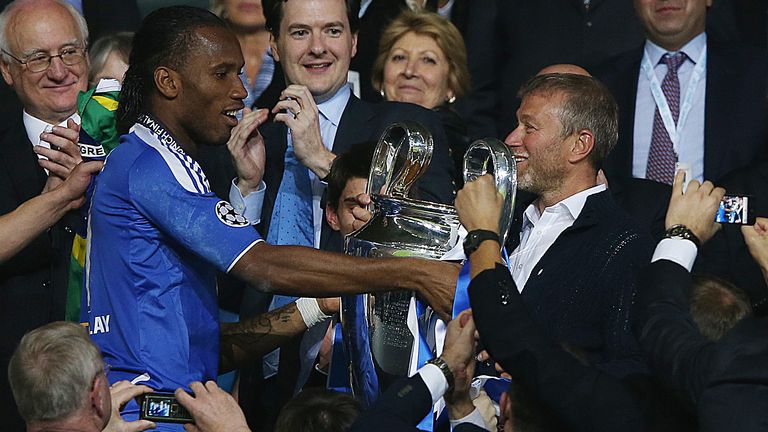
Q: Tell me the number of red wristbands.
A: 0